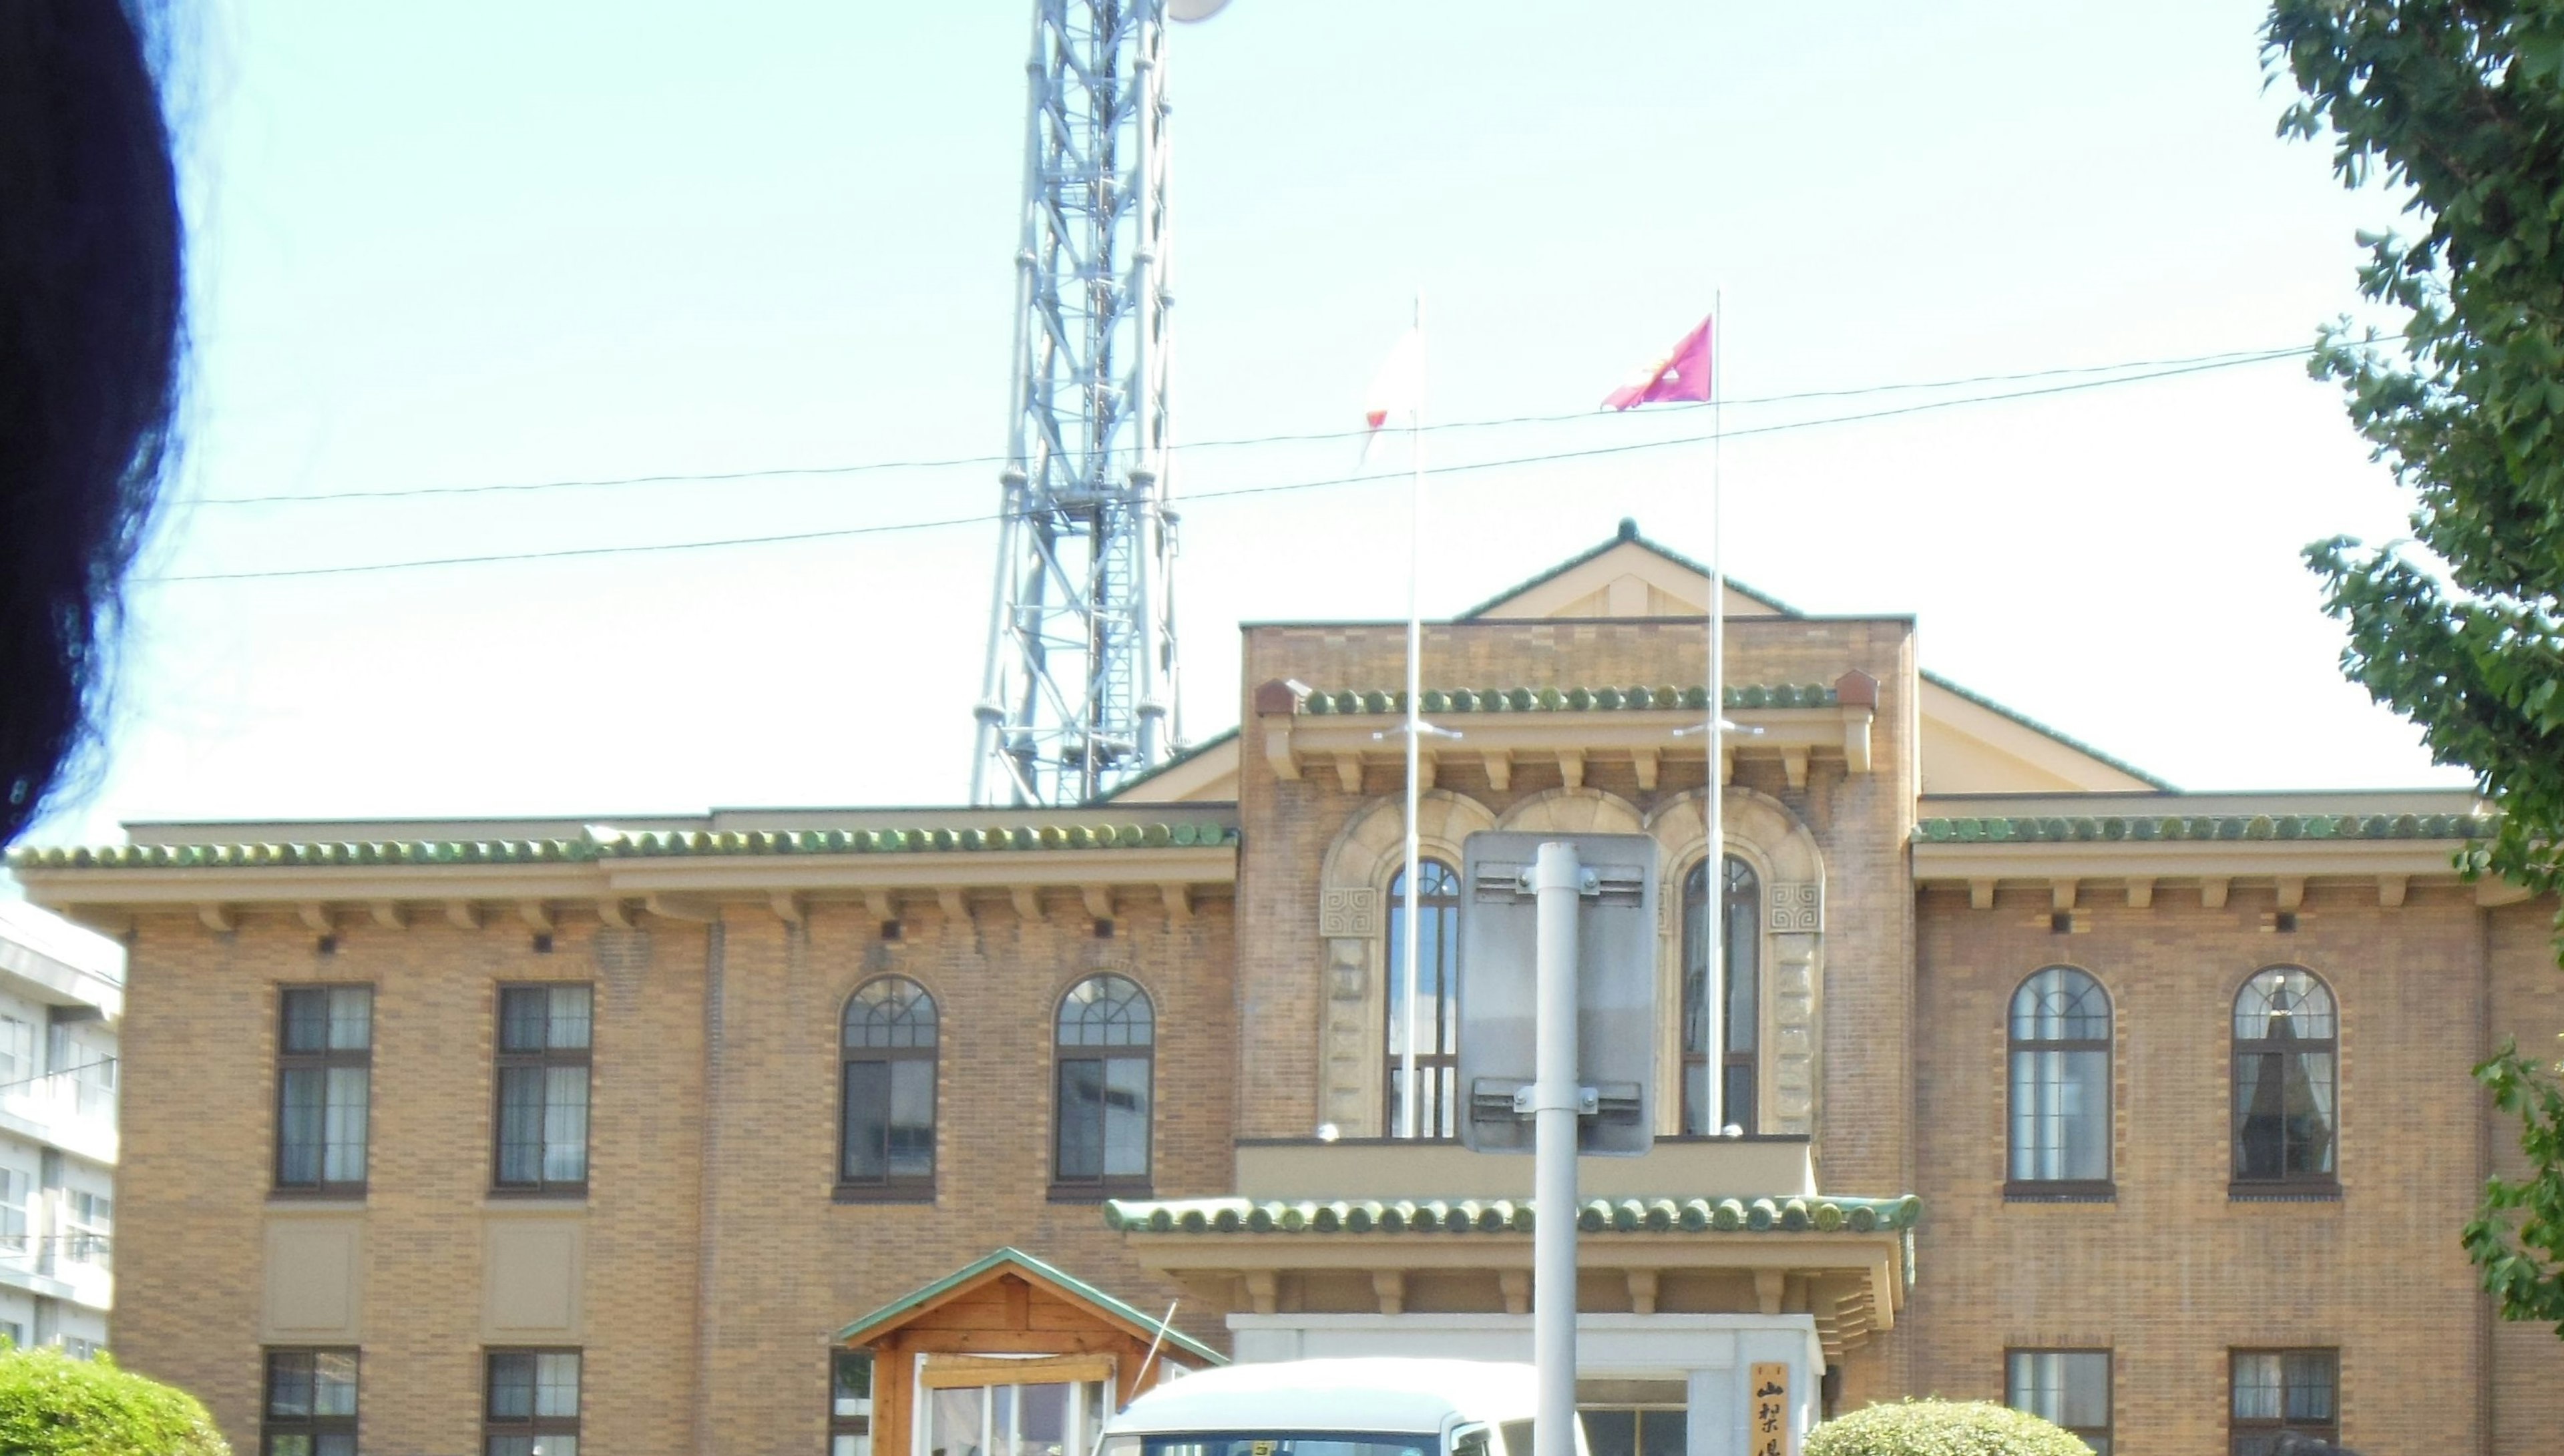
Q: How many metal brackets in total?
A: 2